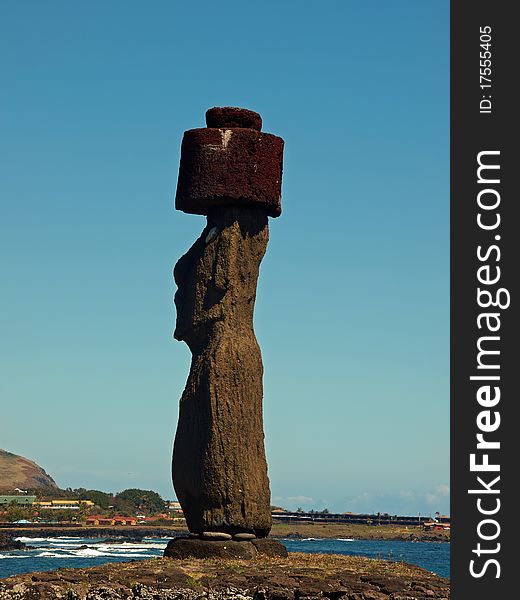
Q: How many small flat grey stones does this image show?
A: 2